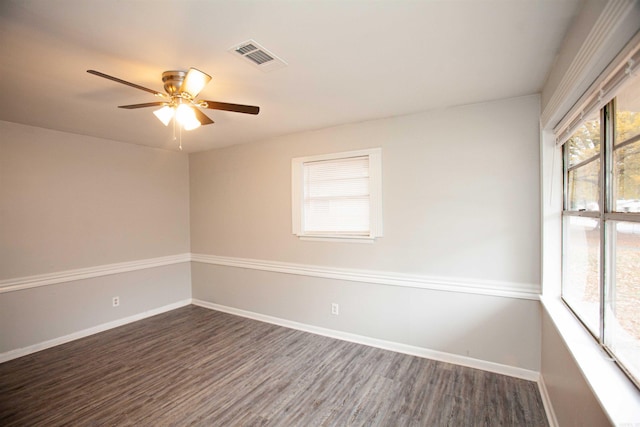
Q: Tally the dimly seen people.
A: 0